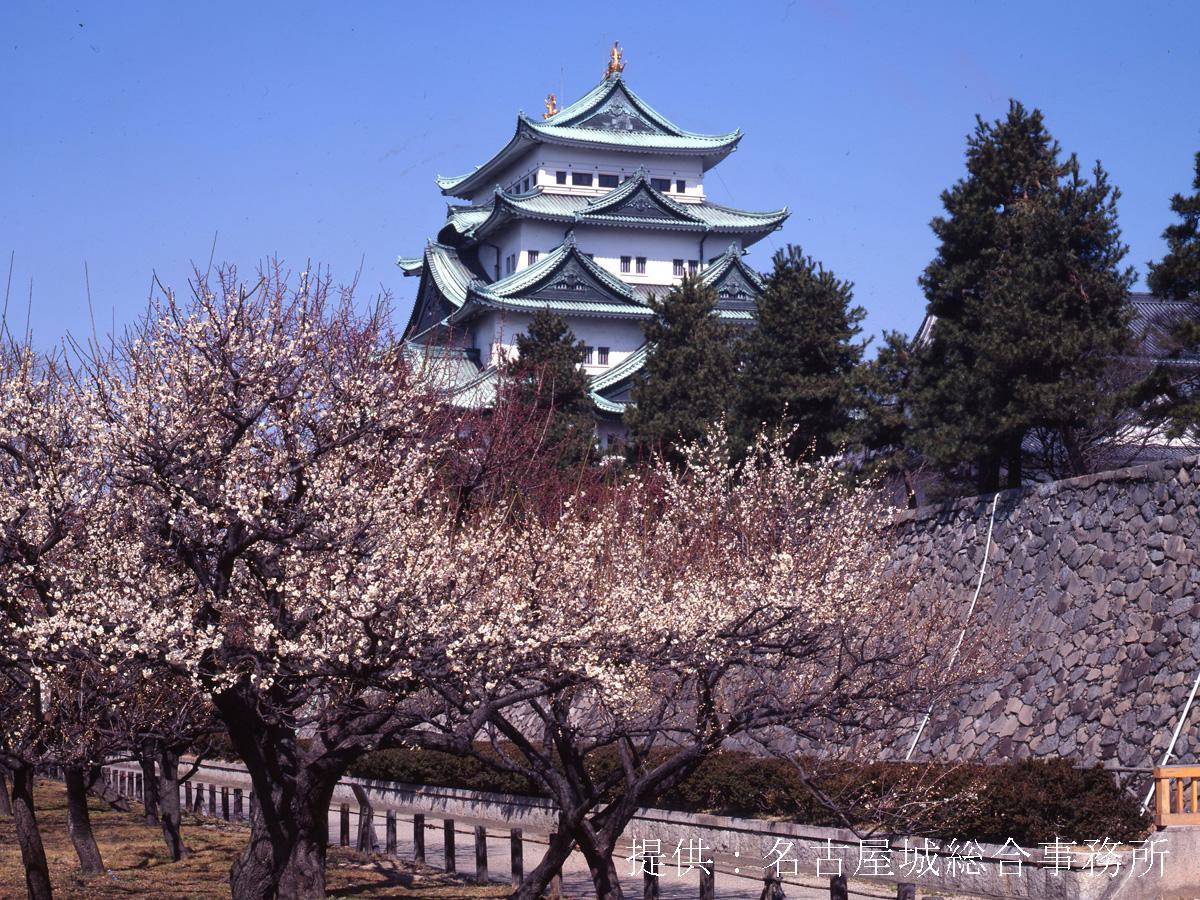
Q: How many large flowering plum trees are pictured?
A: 2